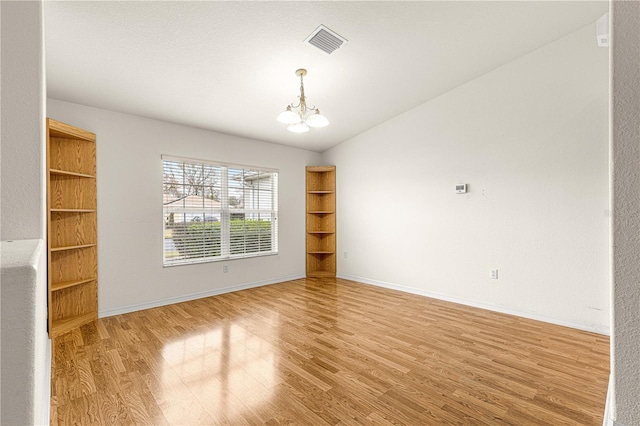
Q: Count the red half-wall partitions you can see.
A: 0